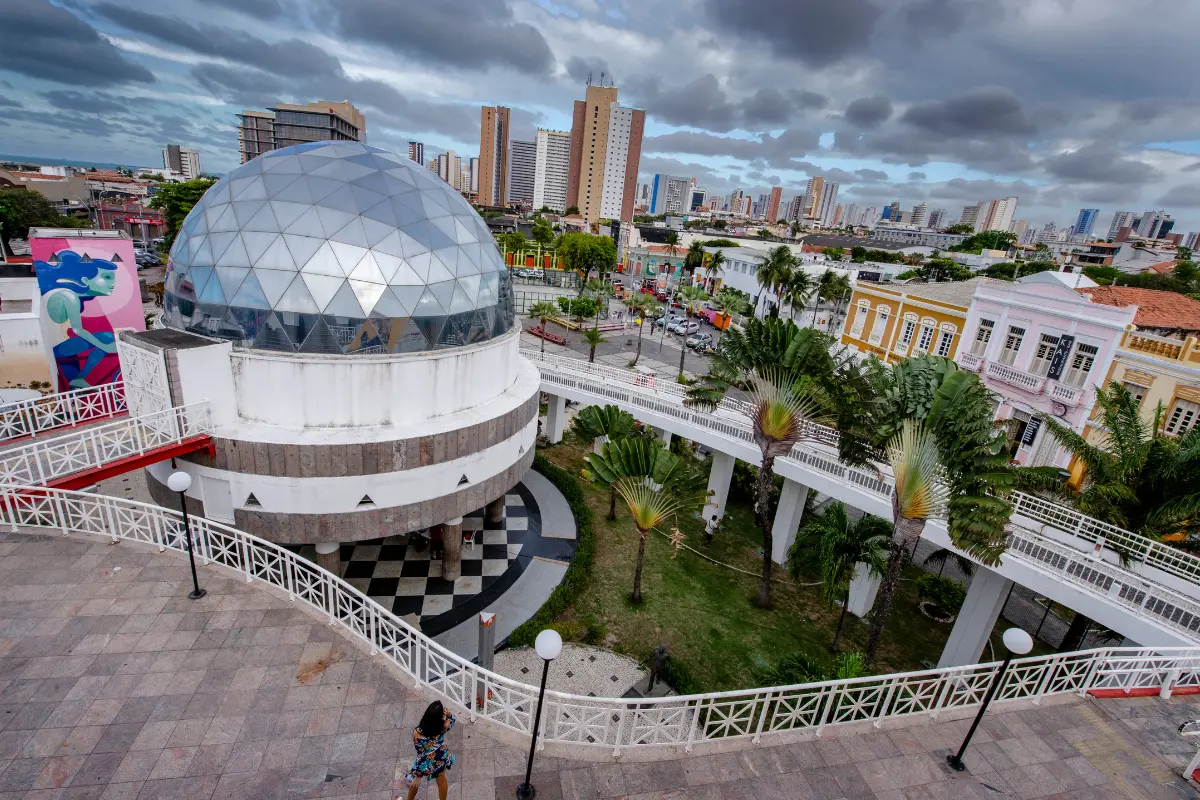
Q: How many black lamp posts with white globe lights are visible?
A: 3